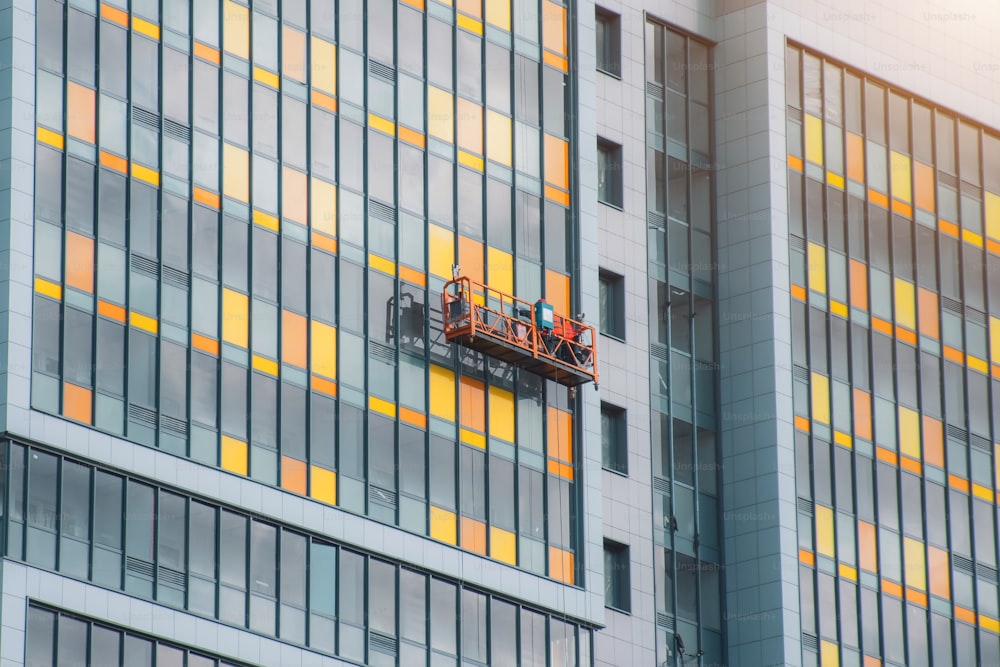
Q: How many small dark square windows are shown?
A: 5